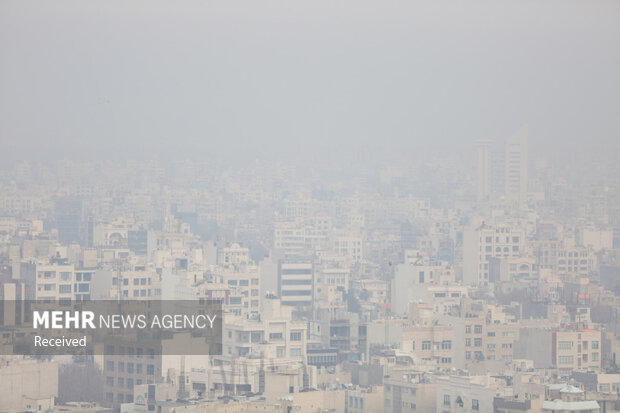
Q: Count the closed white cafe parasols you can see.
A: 0